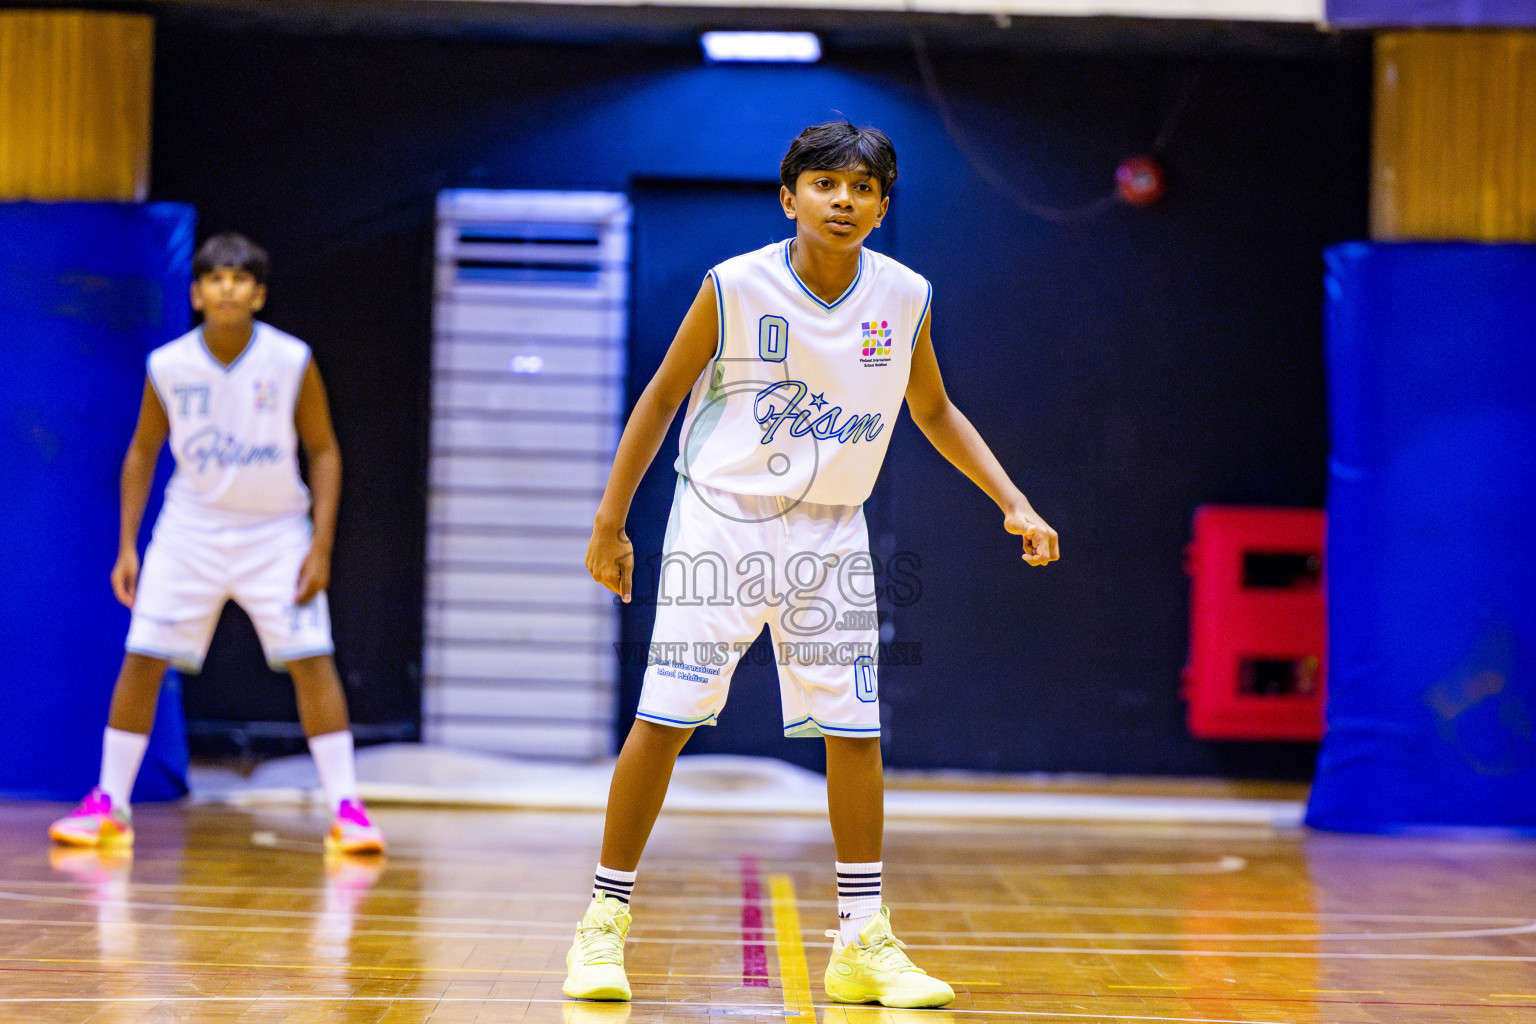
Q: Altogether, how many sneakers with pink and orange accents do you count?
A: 2